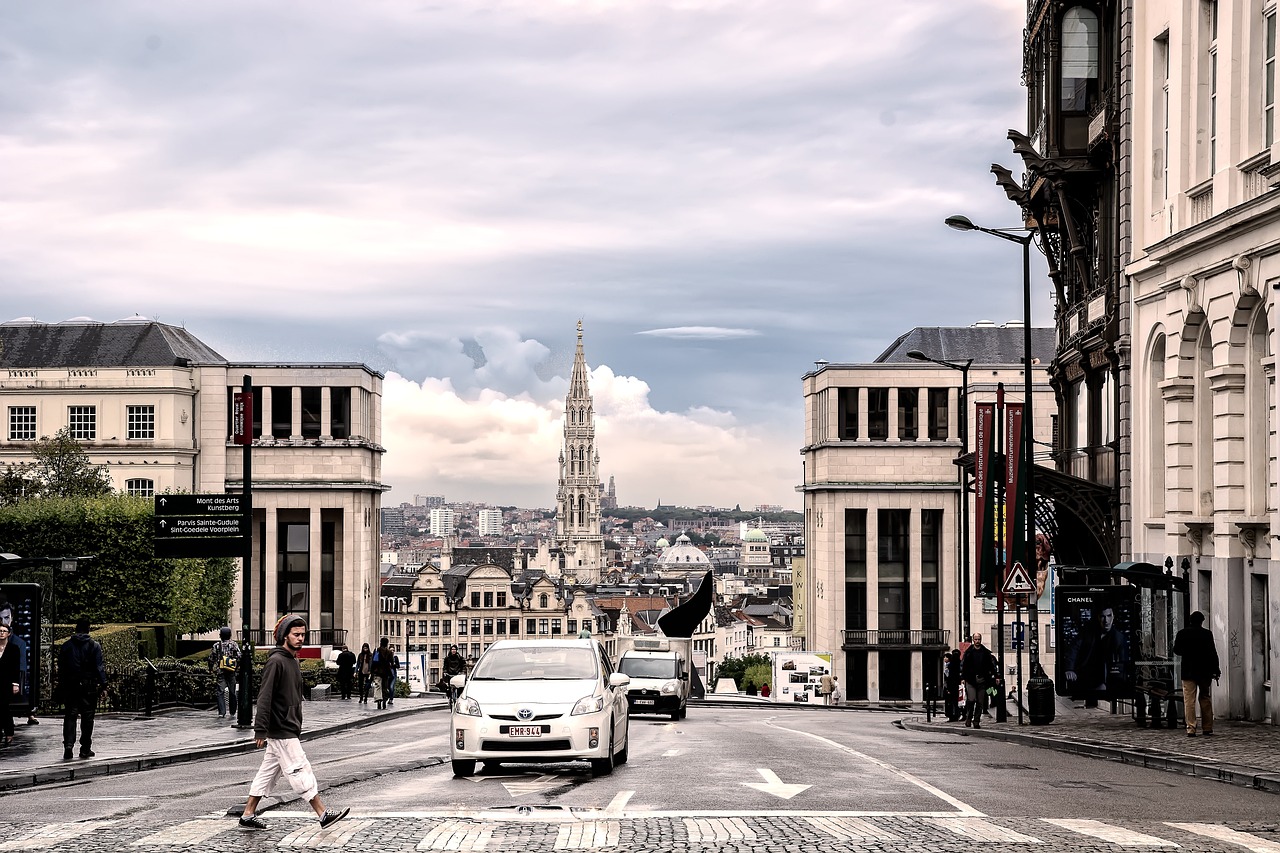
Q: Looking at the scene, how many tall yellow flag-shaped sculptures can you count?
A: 0